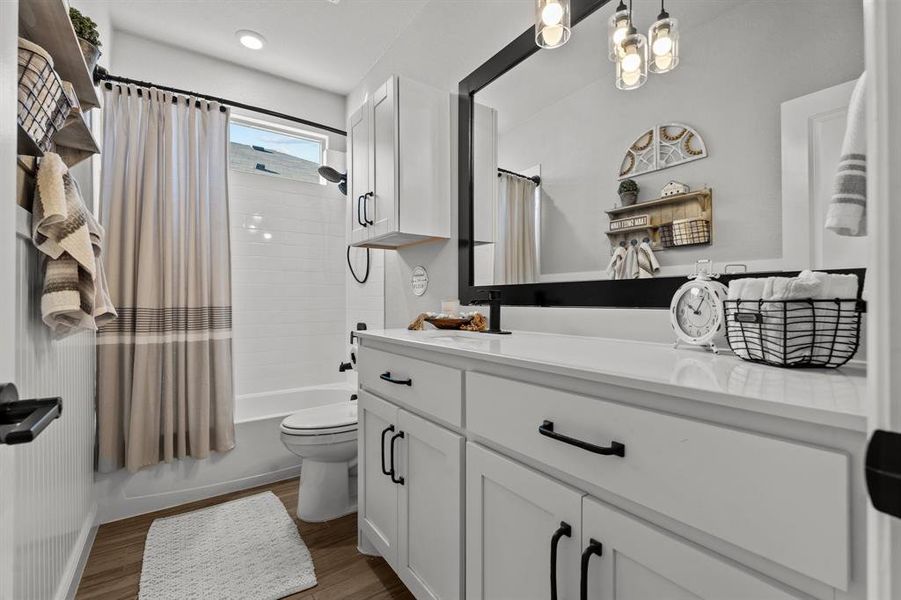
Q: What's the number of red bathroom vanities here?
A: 0